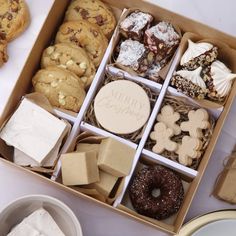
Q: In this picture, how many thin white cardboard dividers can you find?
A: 4